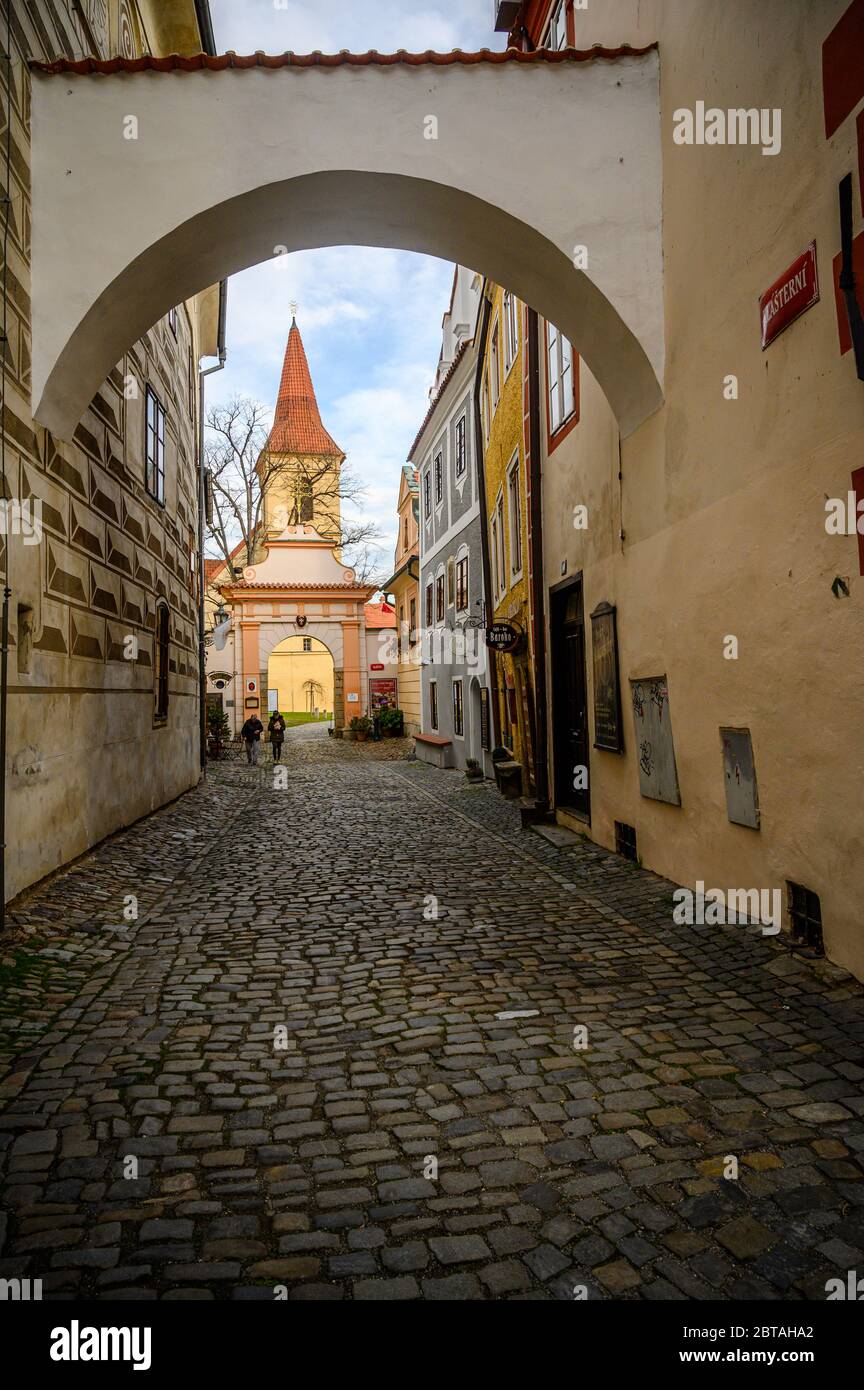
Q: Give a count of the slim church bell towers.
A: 1